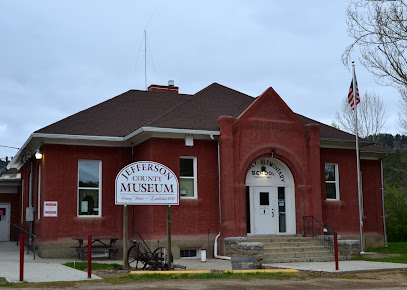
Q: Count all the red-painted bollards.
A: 3